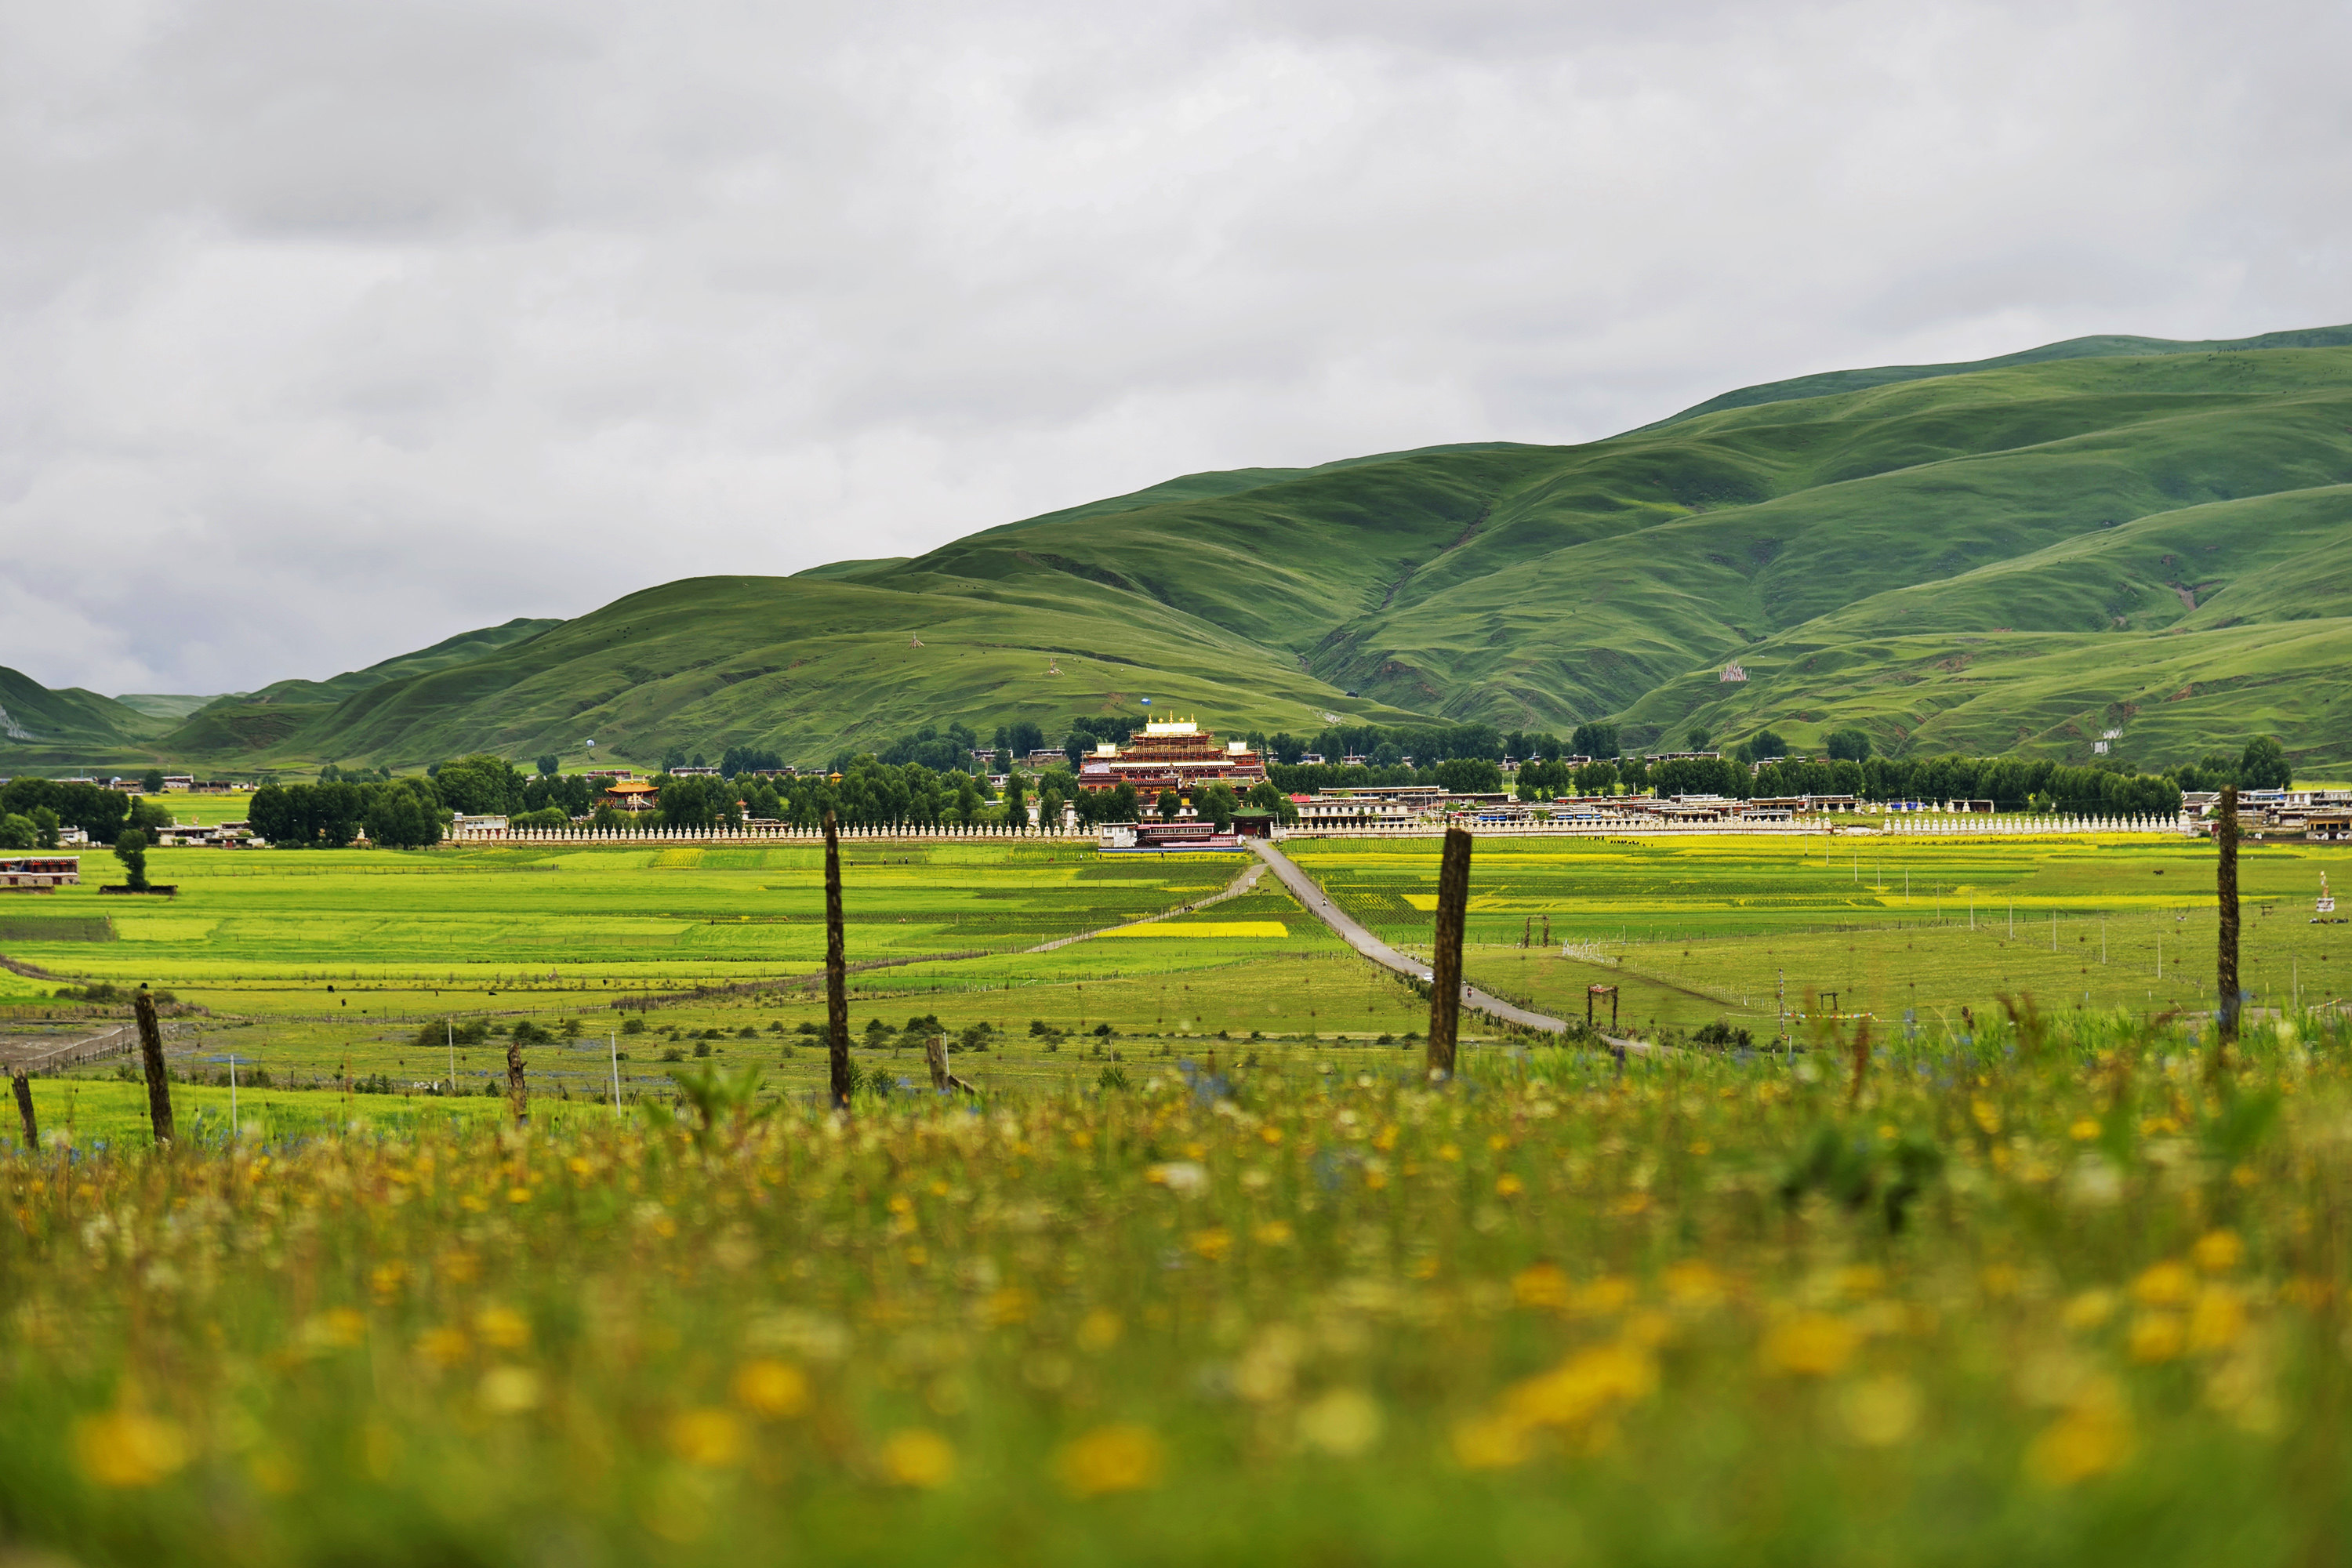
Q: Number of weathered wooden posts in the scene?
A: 7